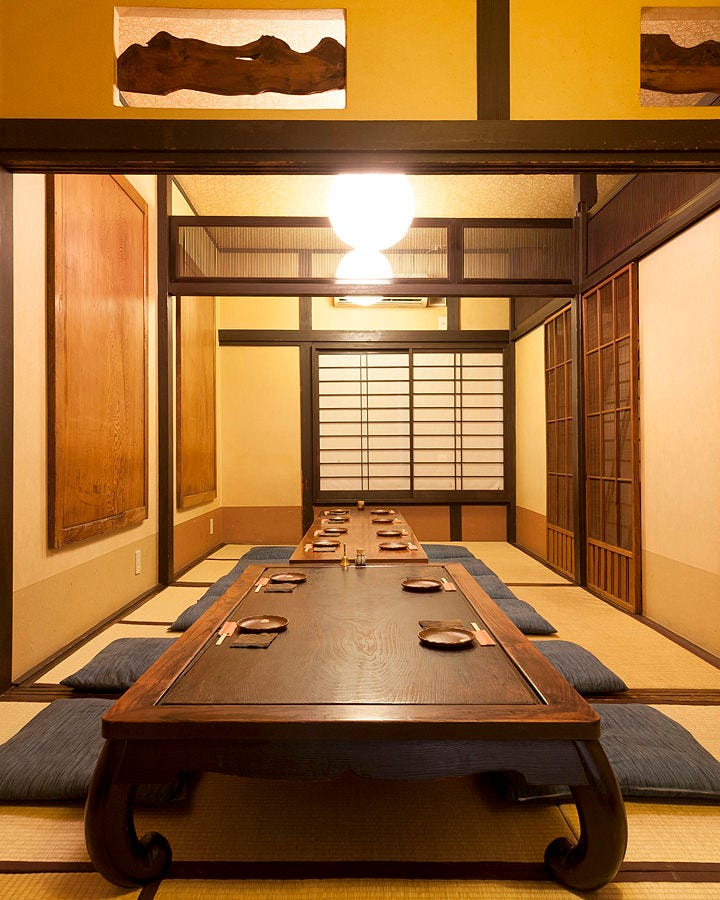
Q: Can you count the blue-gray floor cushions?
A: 12